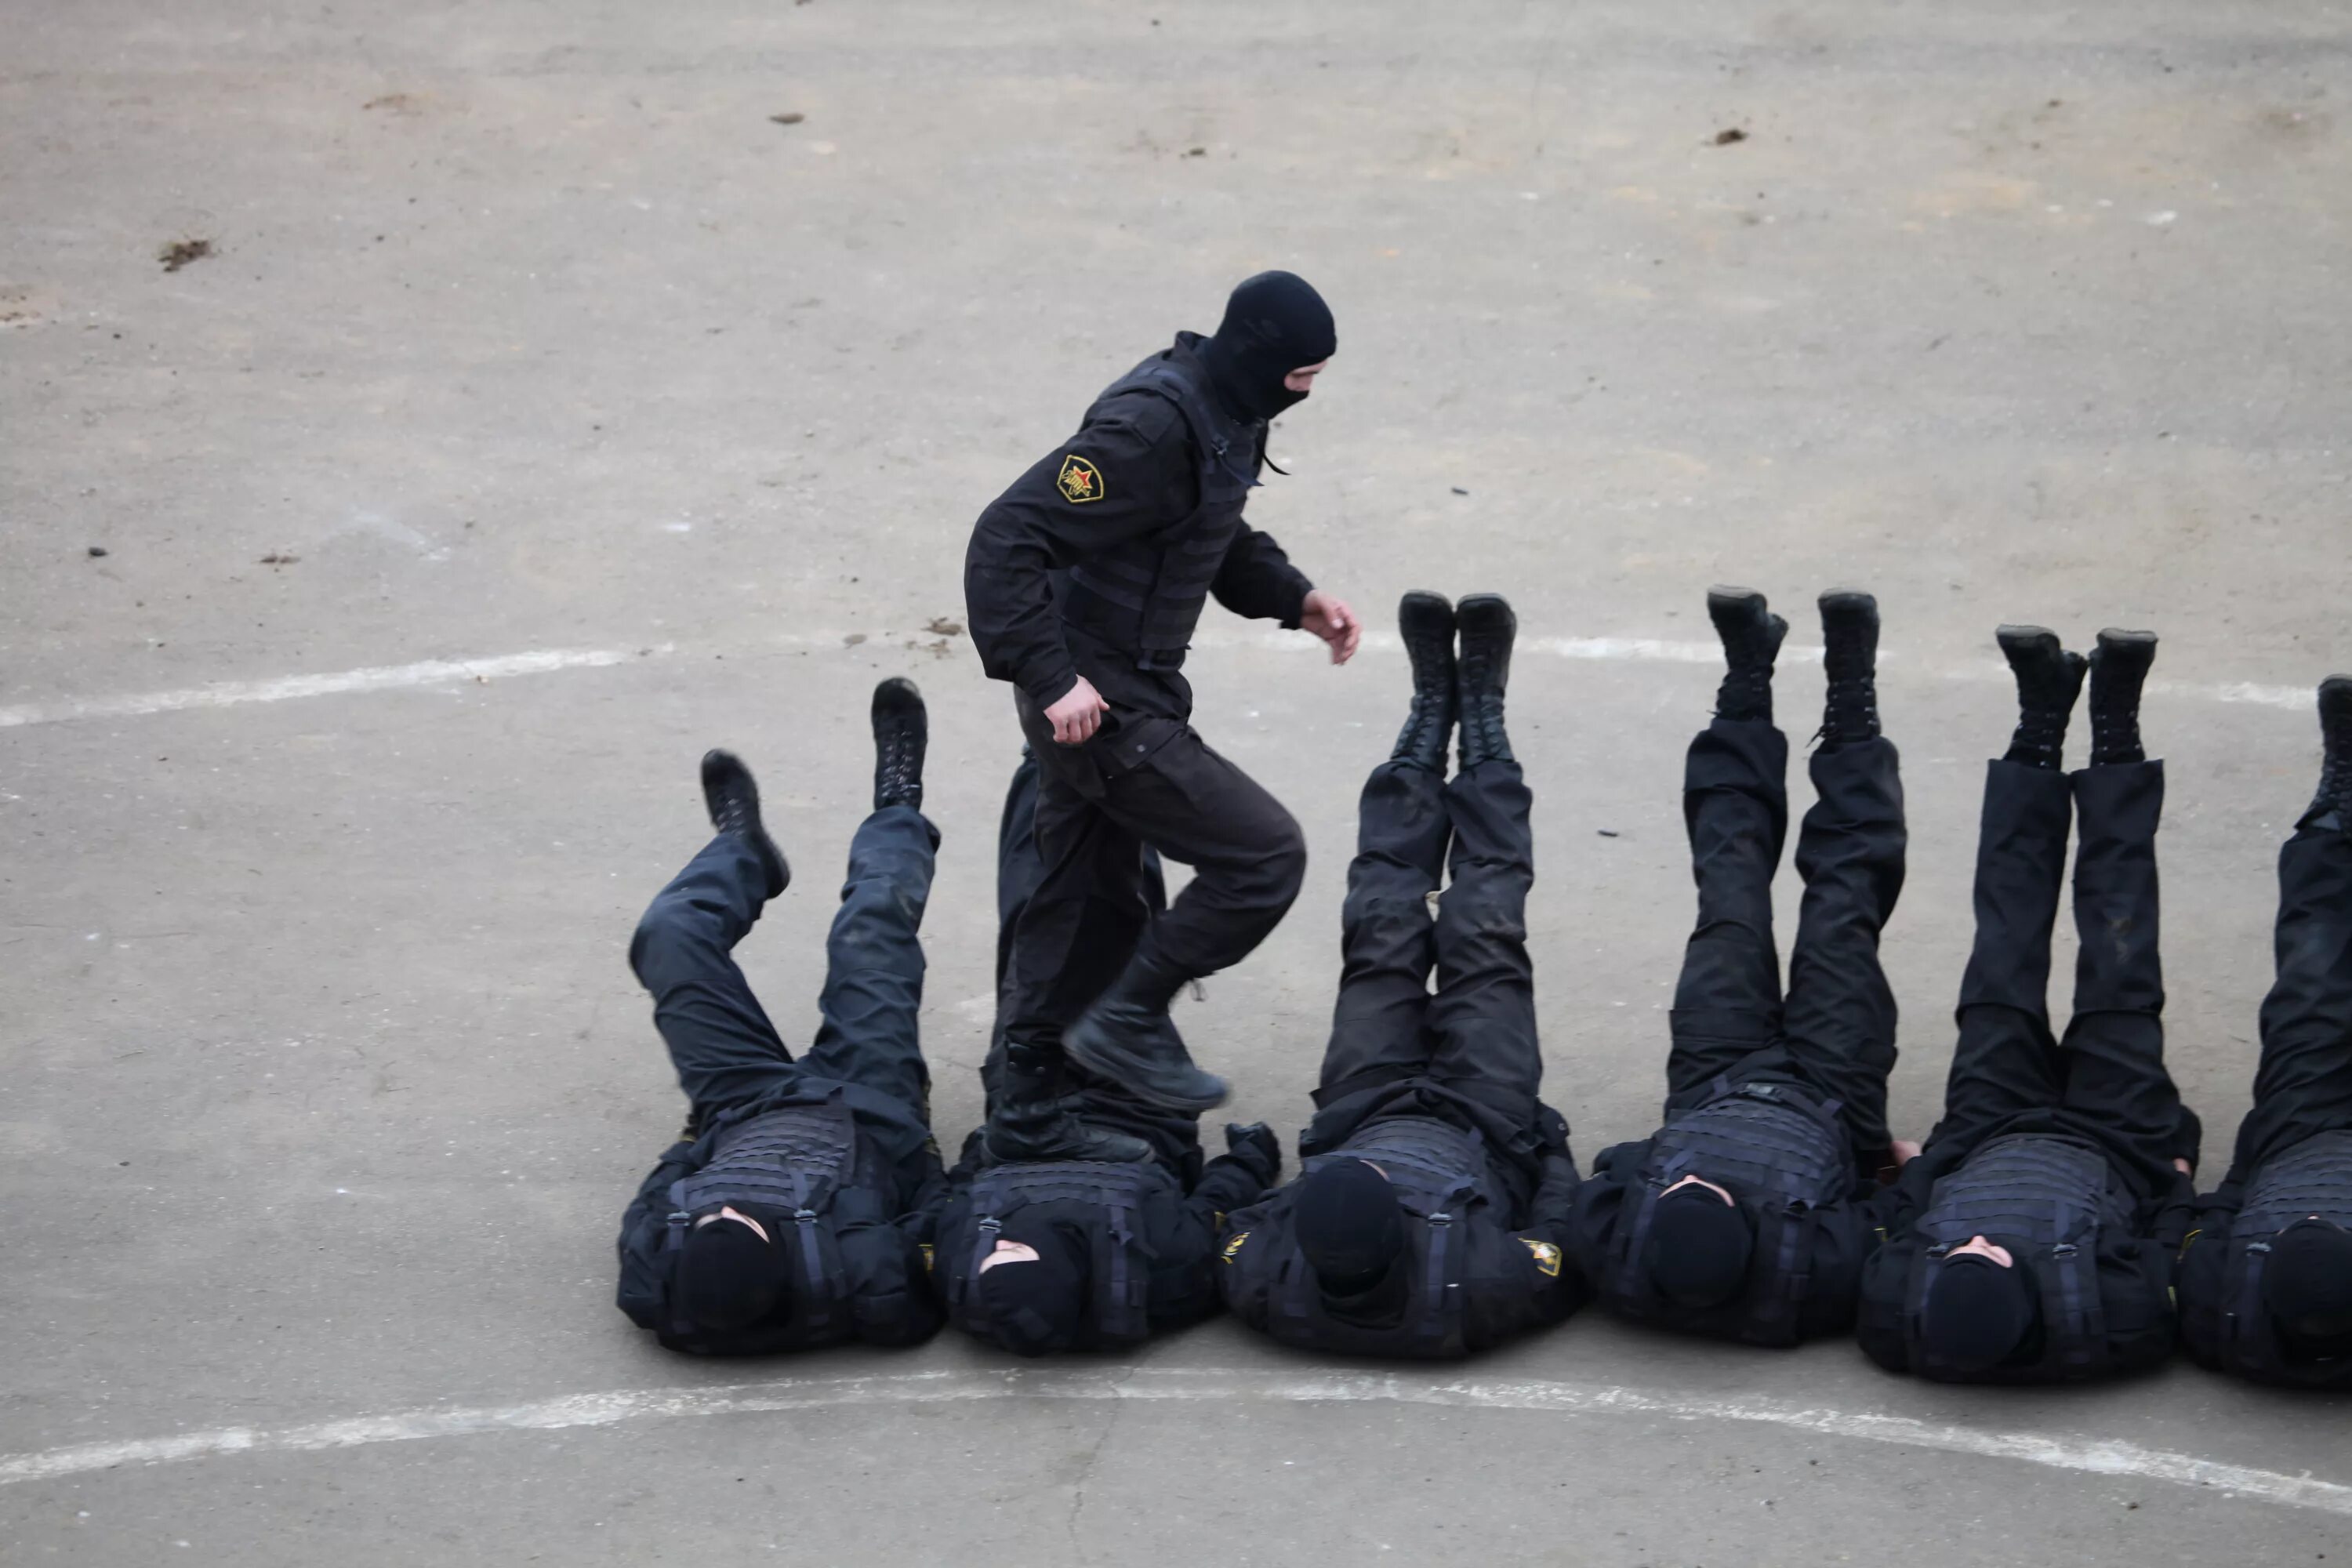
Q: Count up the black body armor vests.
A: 7